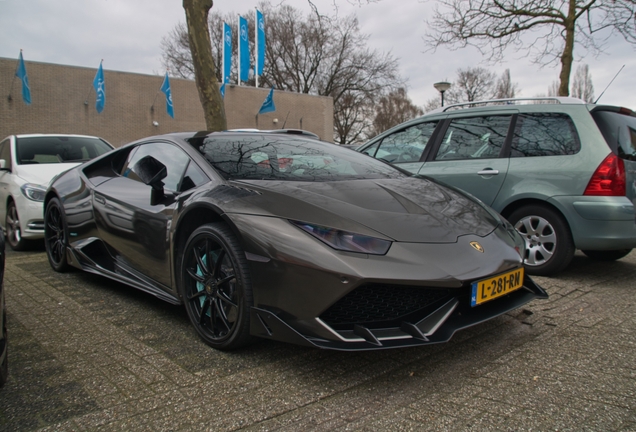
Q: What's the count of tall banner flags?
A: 3